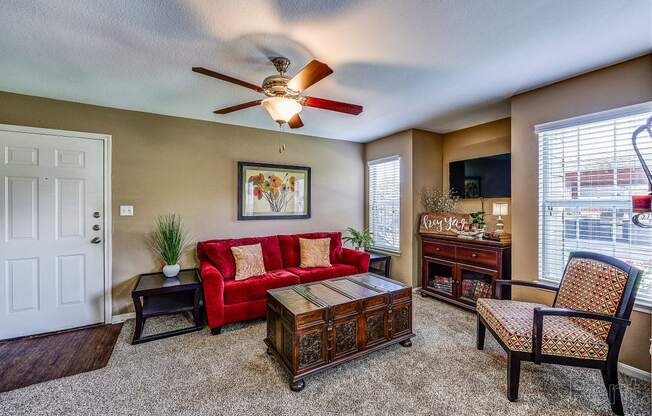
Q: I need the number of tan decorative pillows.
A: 2